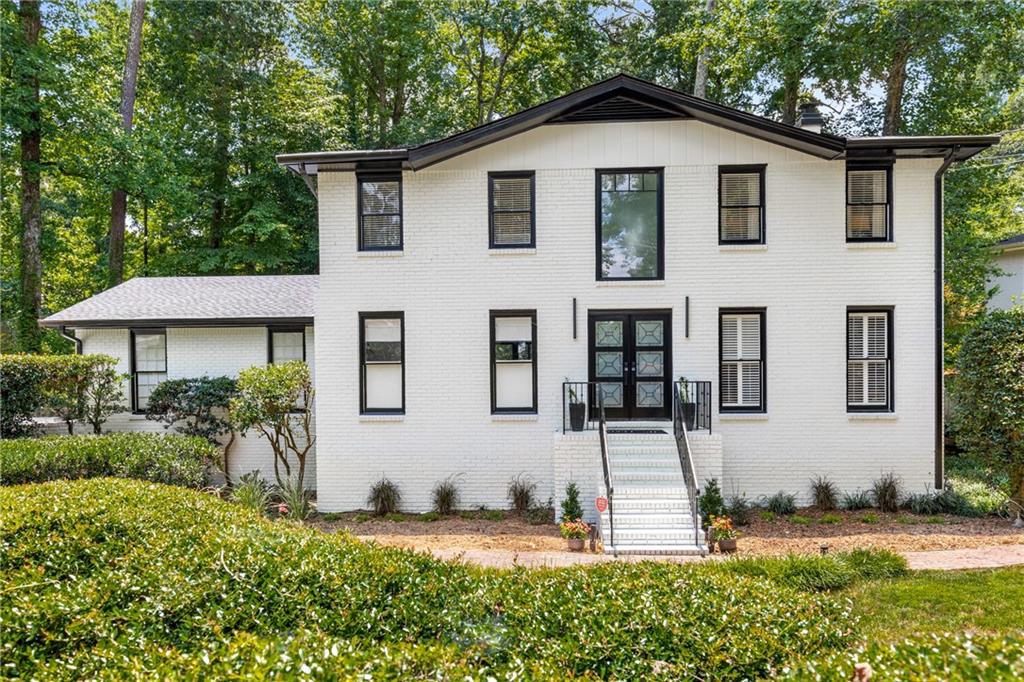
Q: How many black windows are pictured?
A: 11